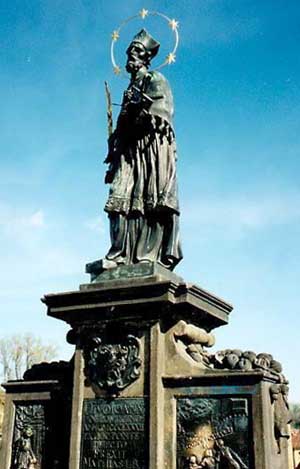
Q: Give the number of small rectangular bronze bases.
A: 1